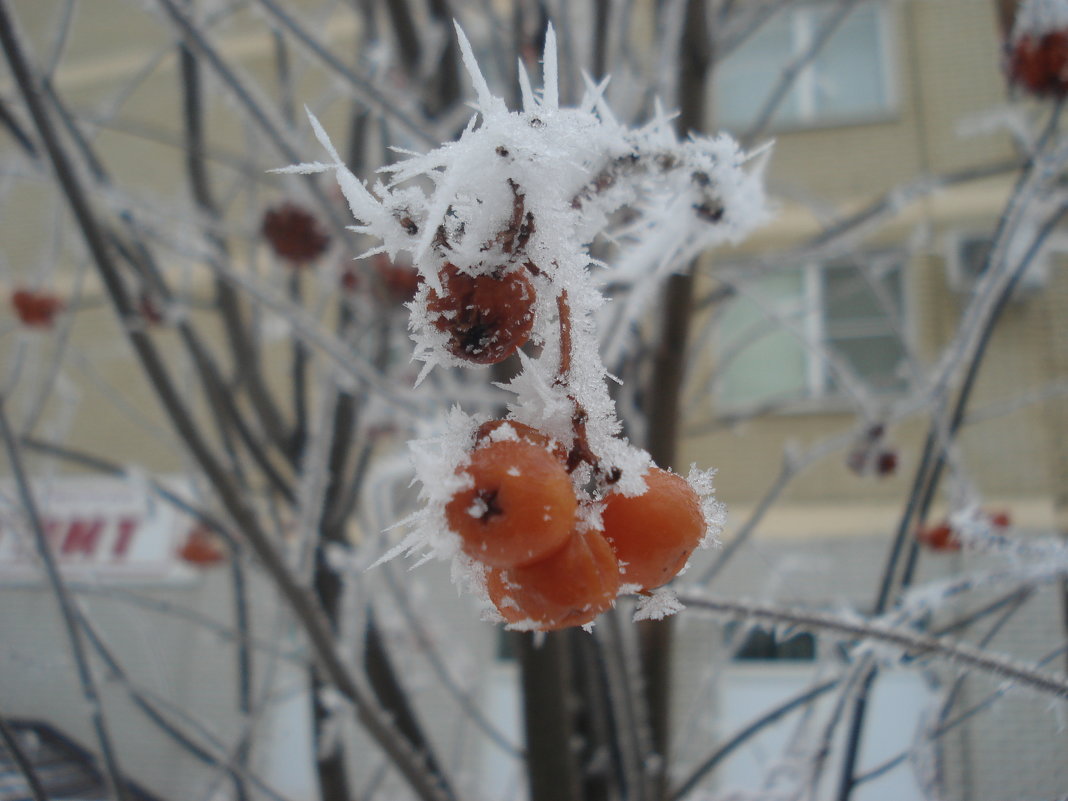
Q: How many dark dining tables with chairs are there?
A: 0